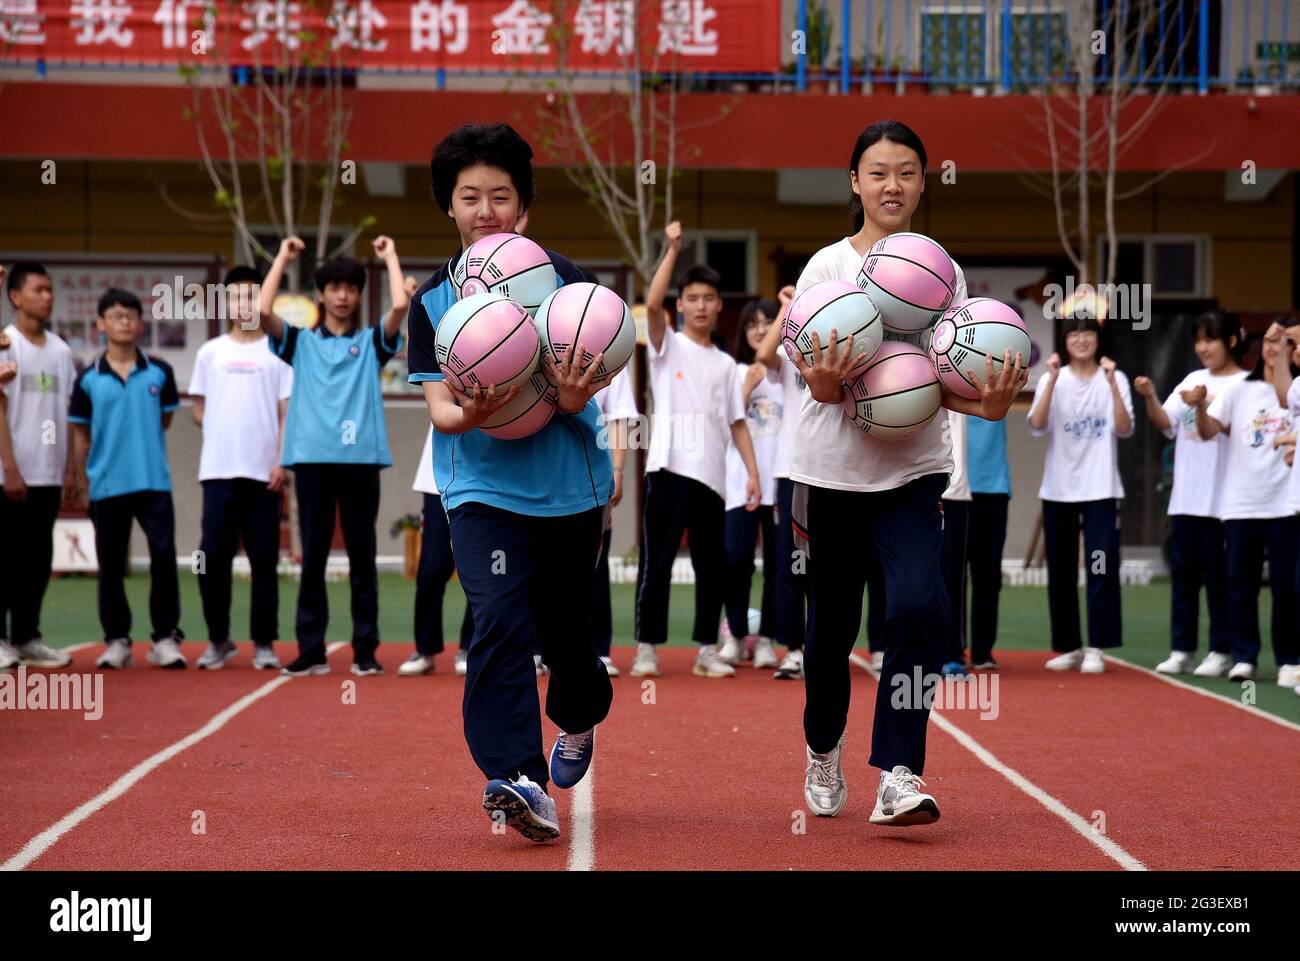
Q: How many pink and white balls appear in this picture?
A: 8